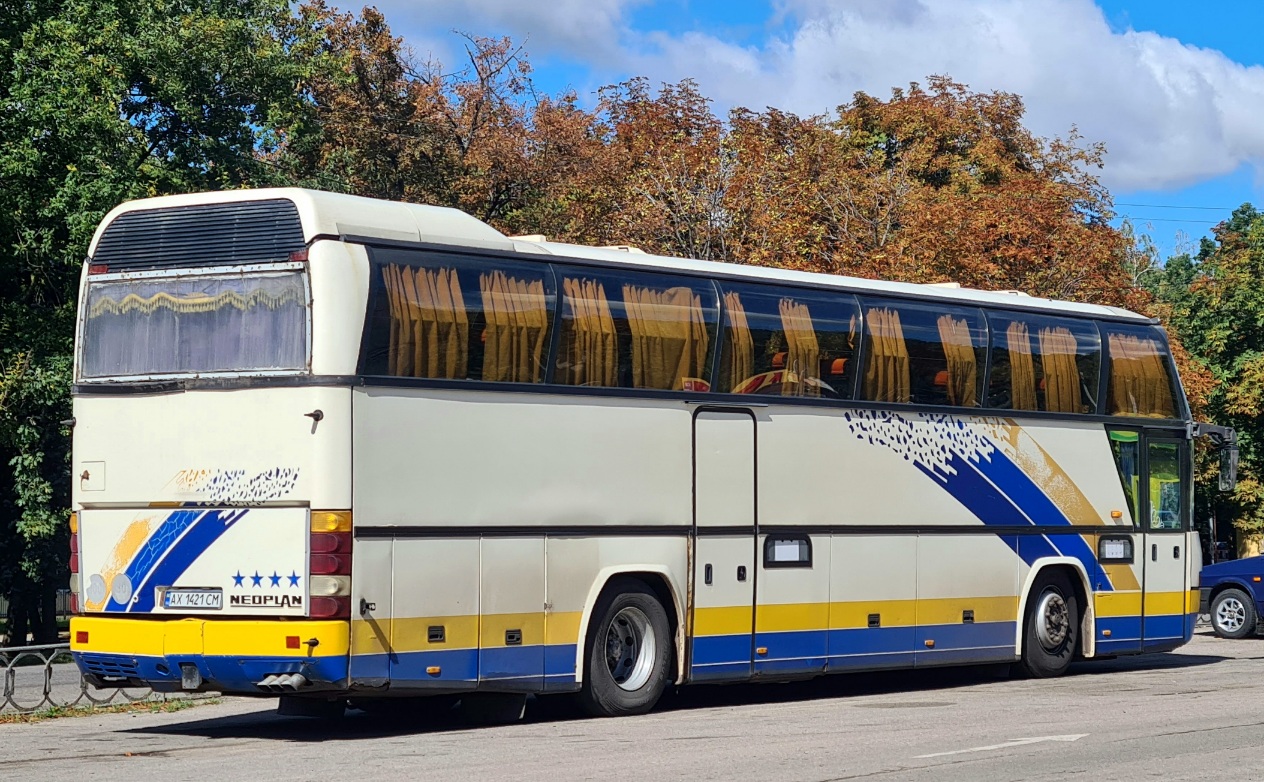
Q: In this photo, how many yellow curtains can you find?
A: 11